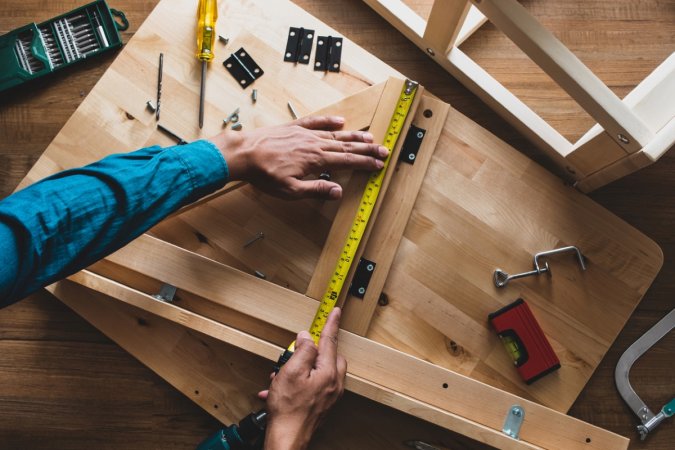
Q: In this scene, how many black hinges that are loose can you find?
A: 3